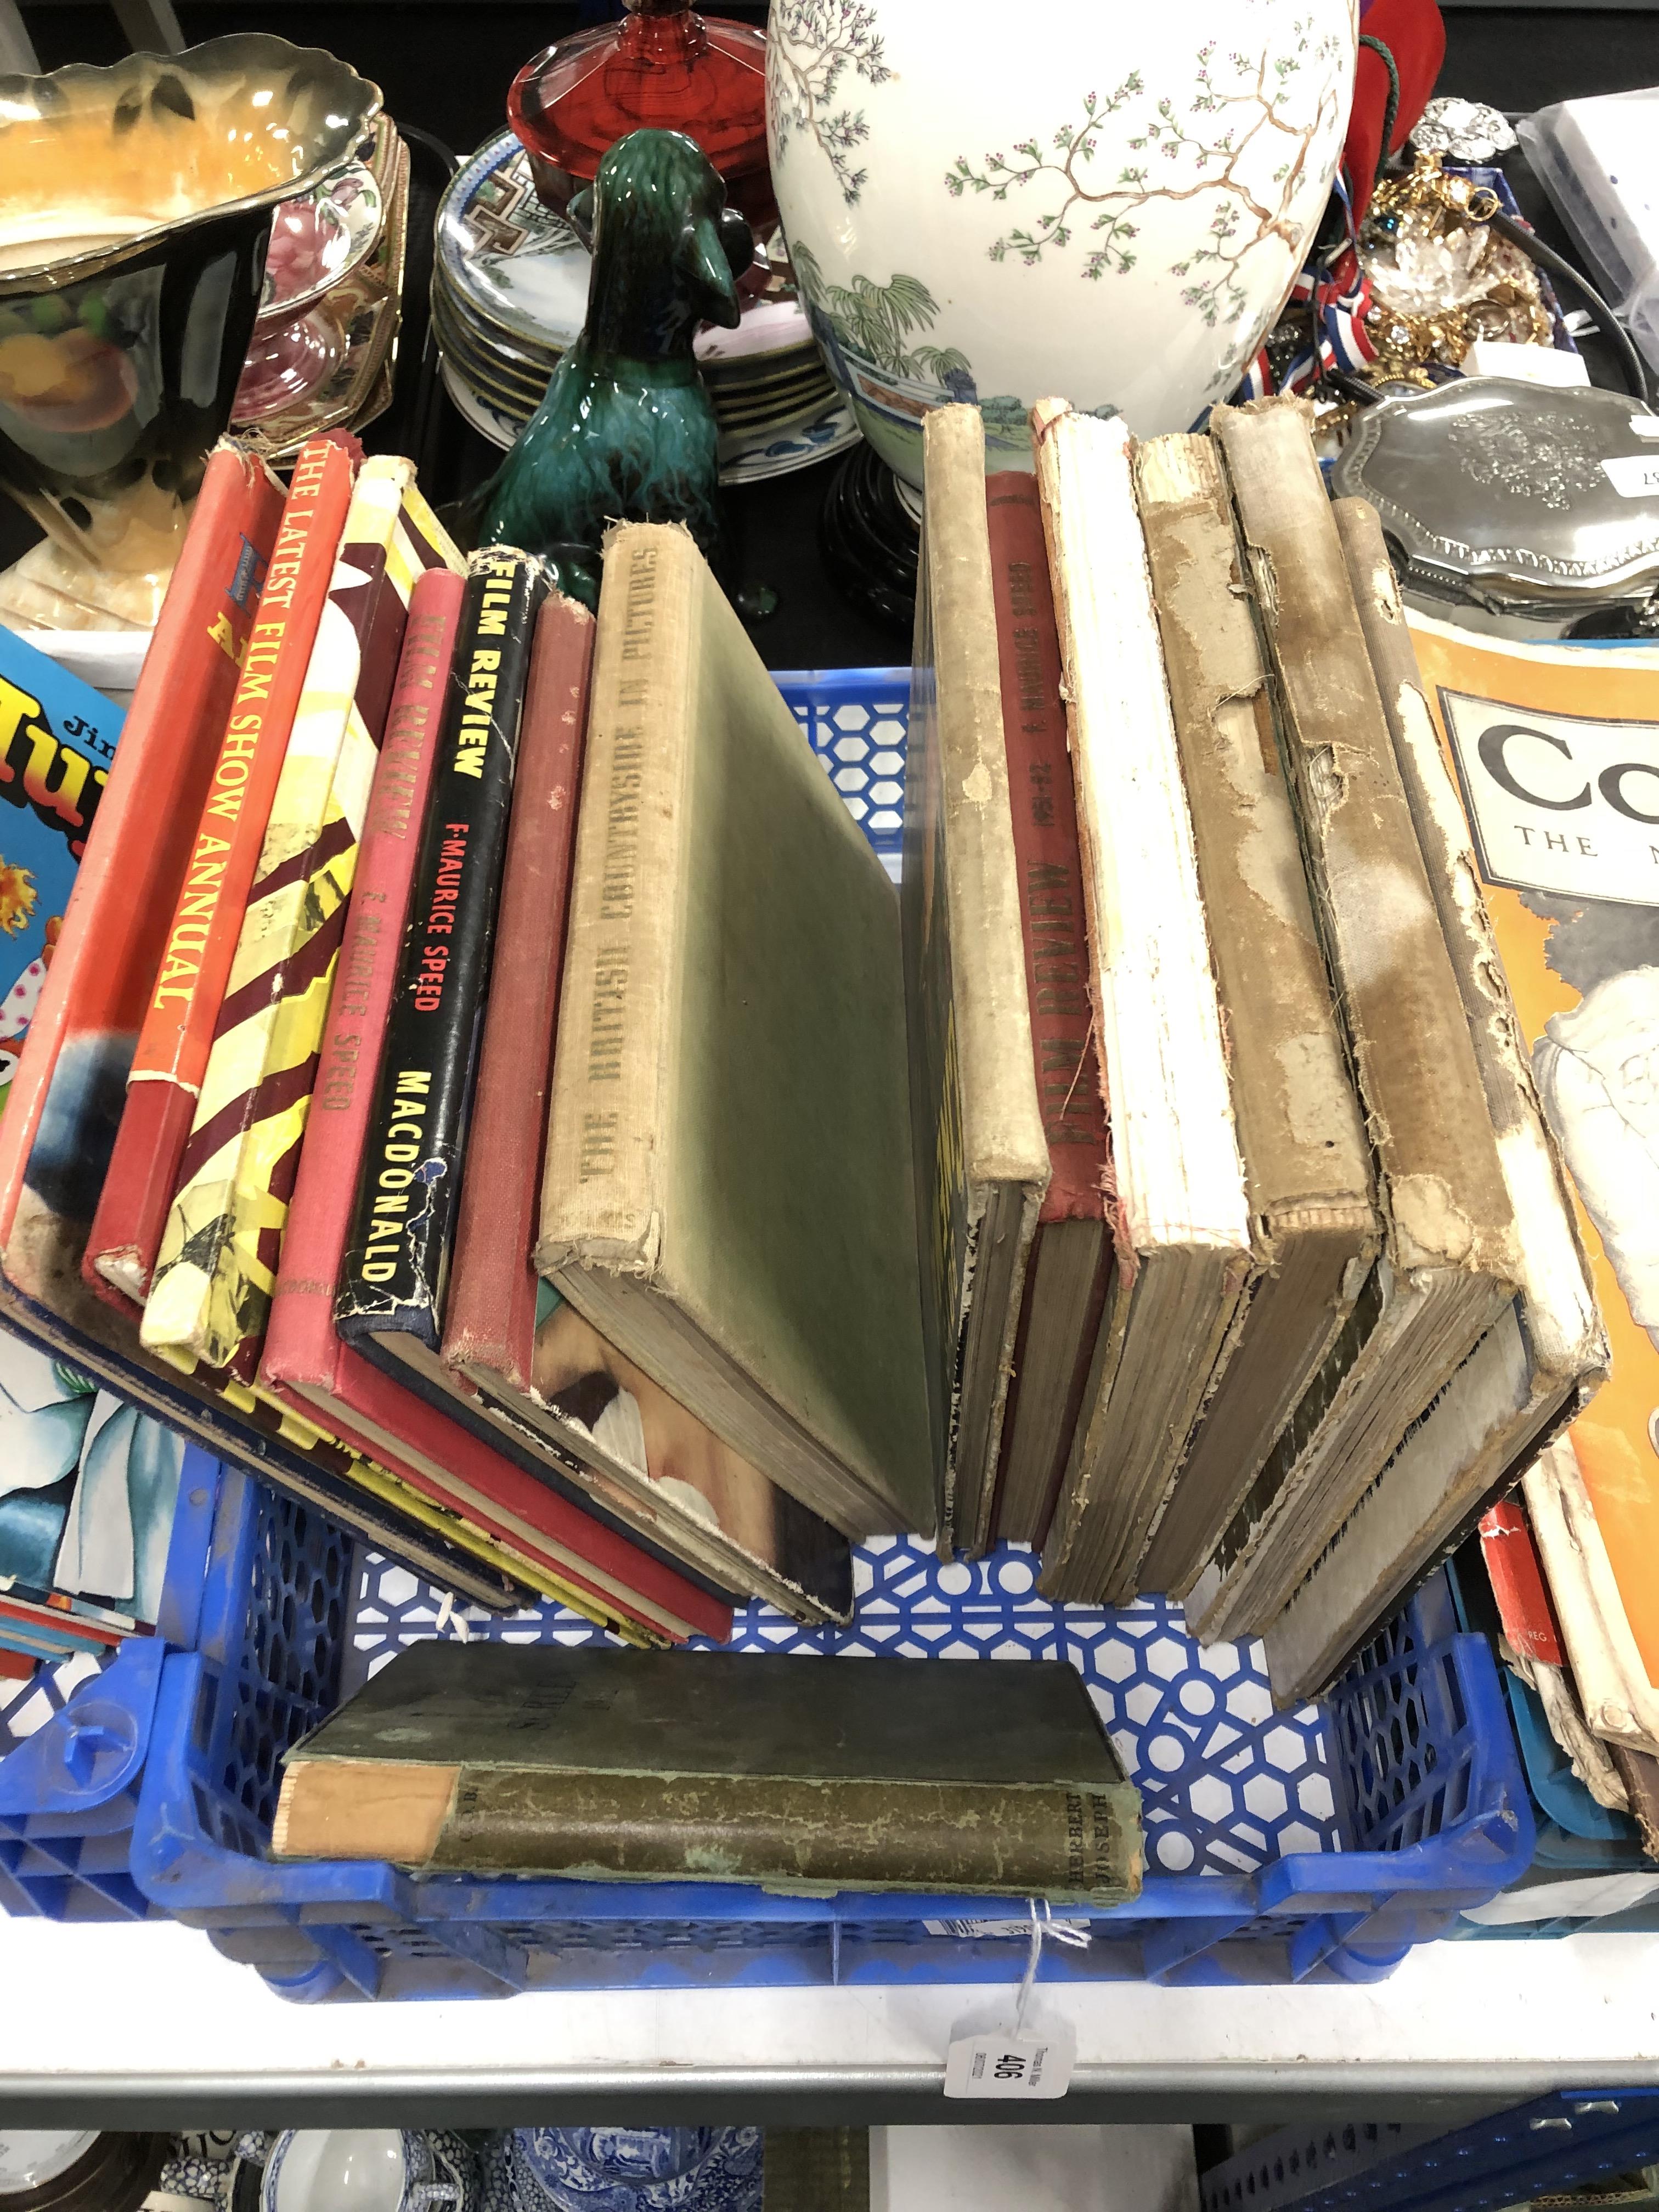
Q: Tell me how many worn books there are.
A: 14